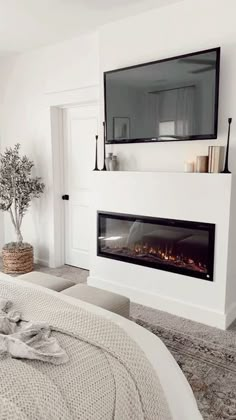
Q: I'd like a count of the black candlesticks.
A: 3